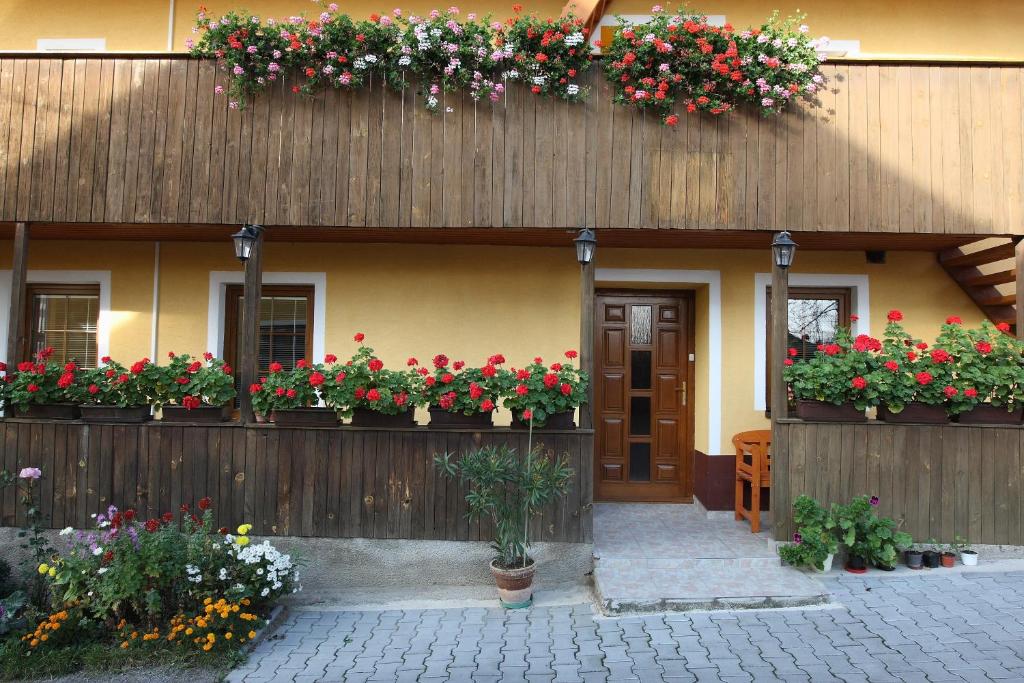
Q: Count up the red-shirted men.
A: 0